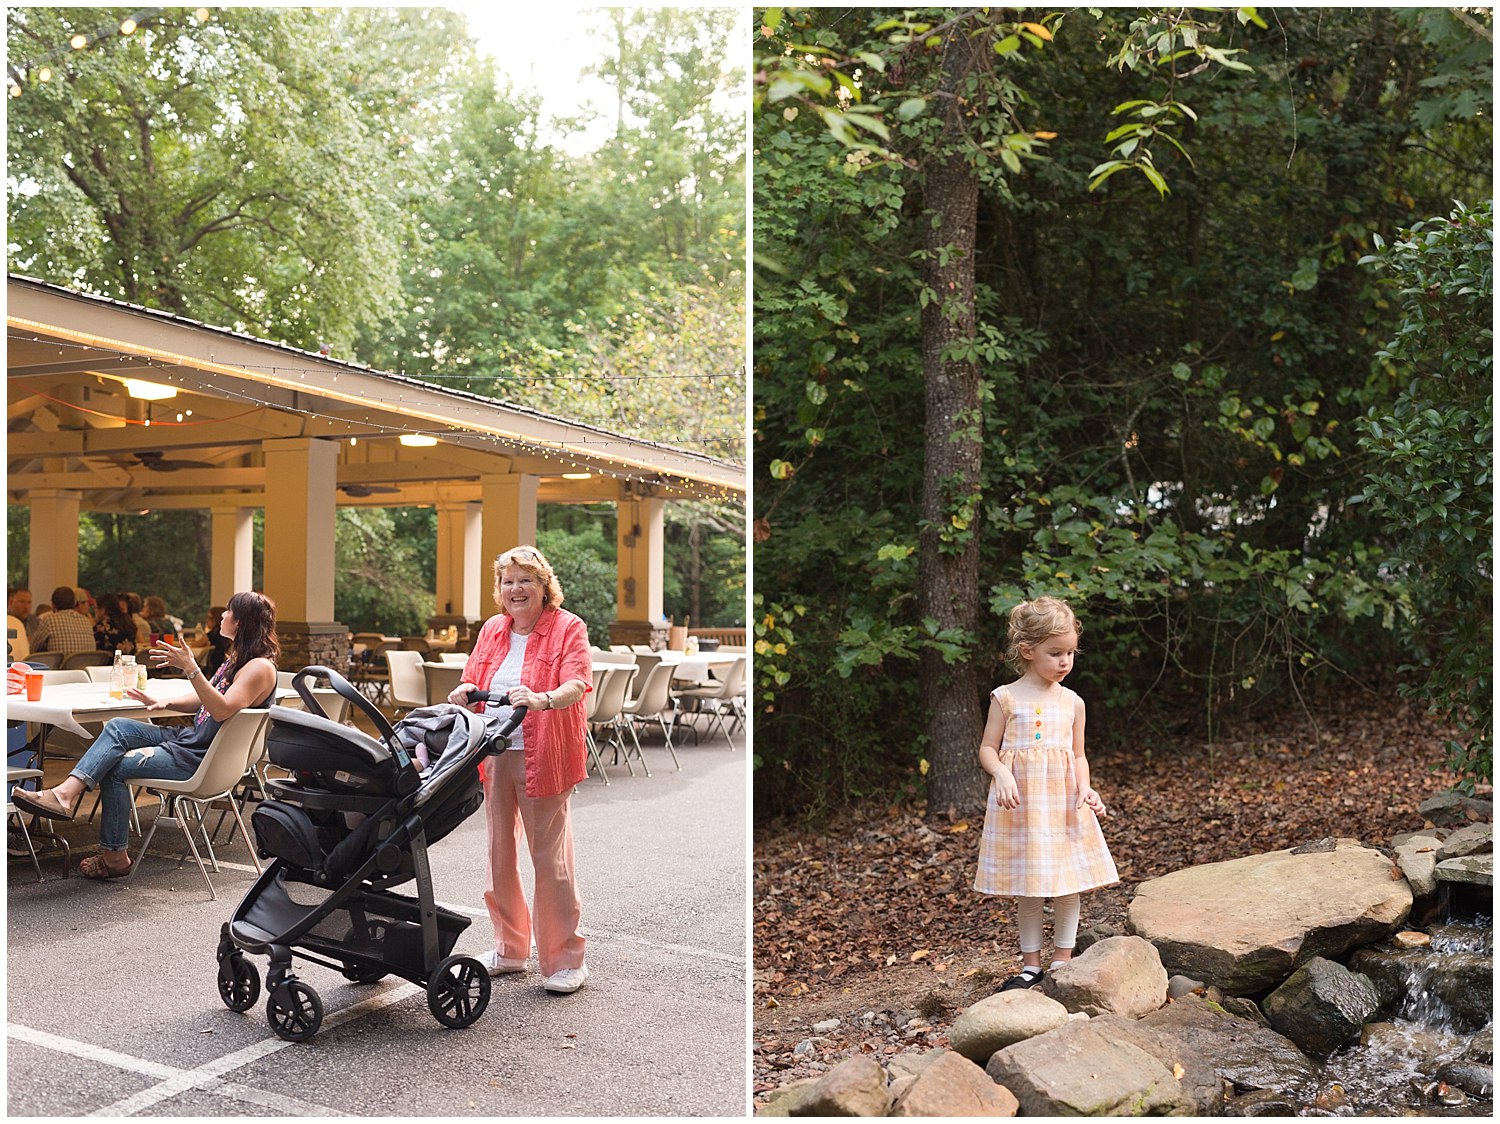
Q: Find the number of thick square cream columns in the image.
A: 6